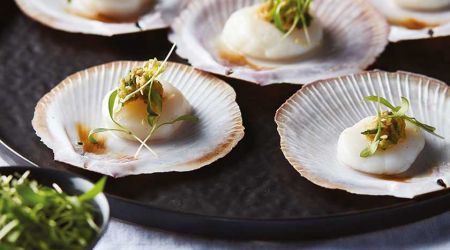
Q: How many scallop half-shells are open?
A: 5